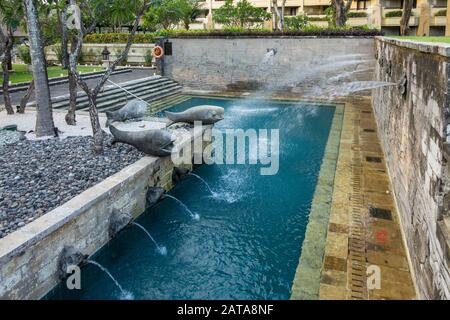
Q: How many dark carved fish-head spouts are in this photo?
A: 4